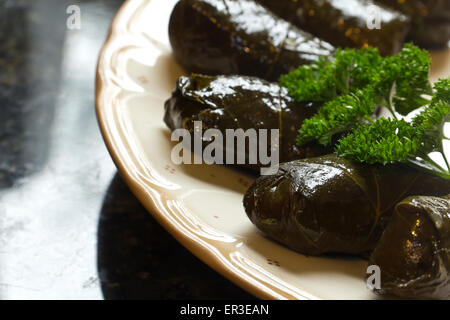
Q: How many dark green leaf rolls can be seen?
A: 6